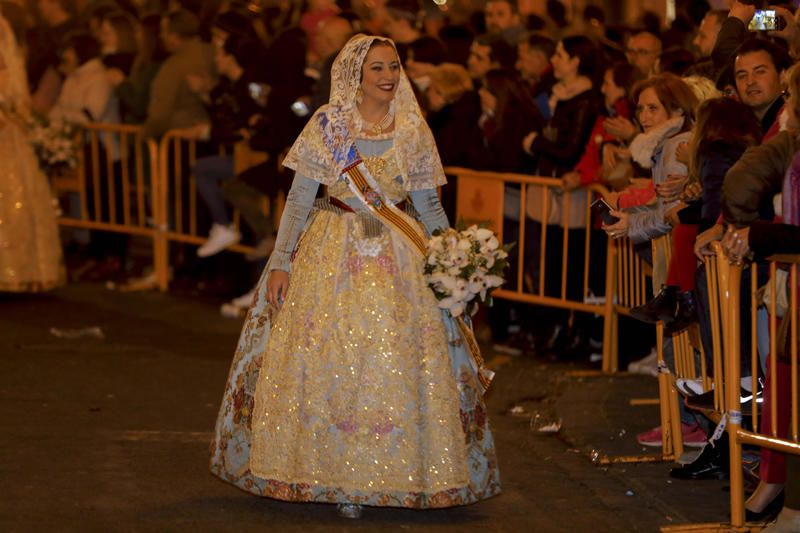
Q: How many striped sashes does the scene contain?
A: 1